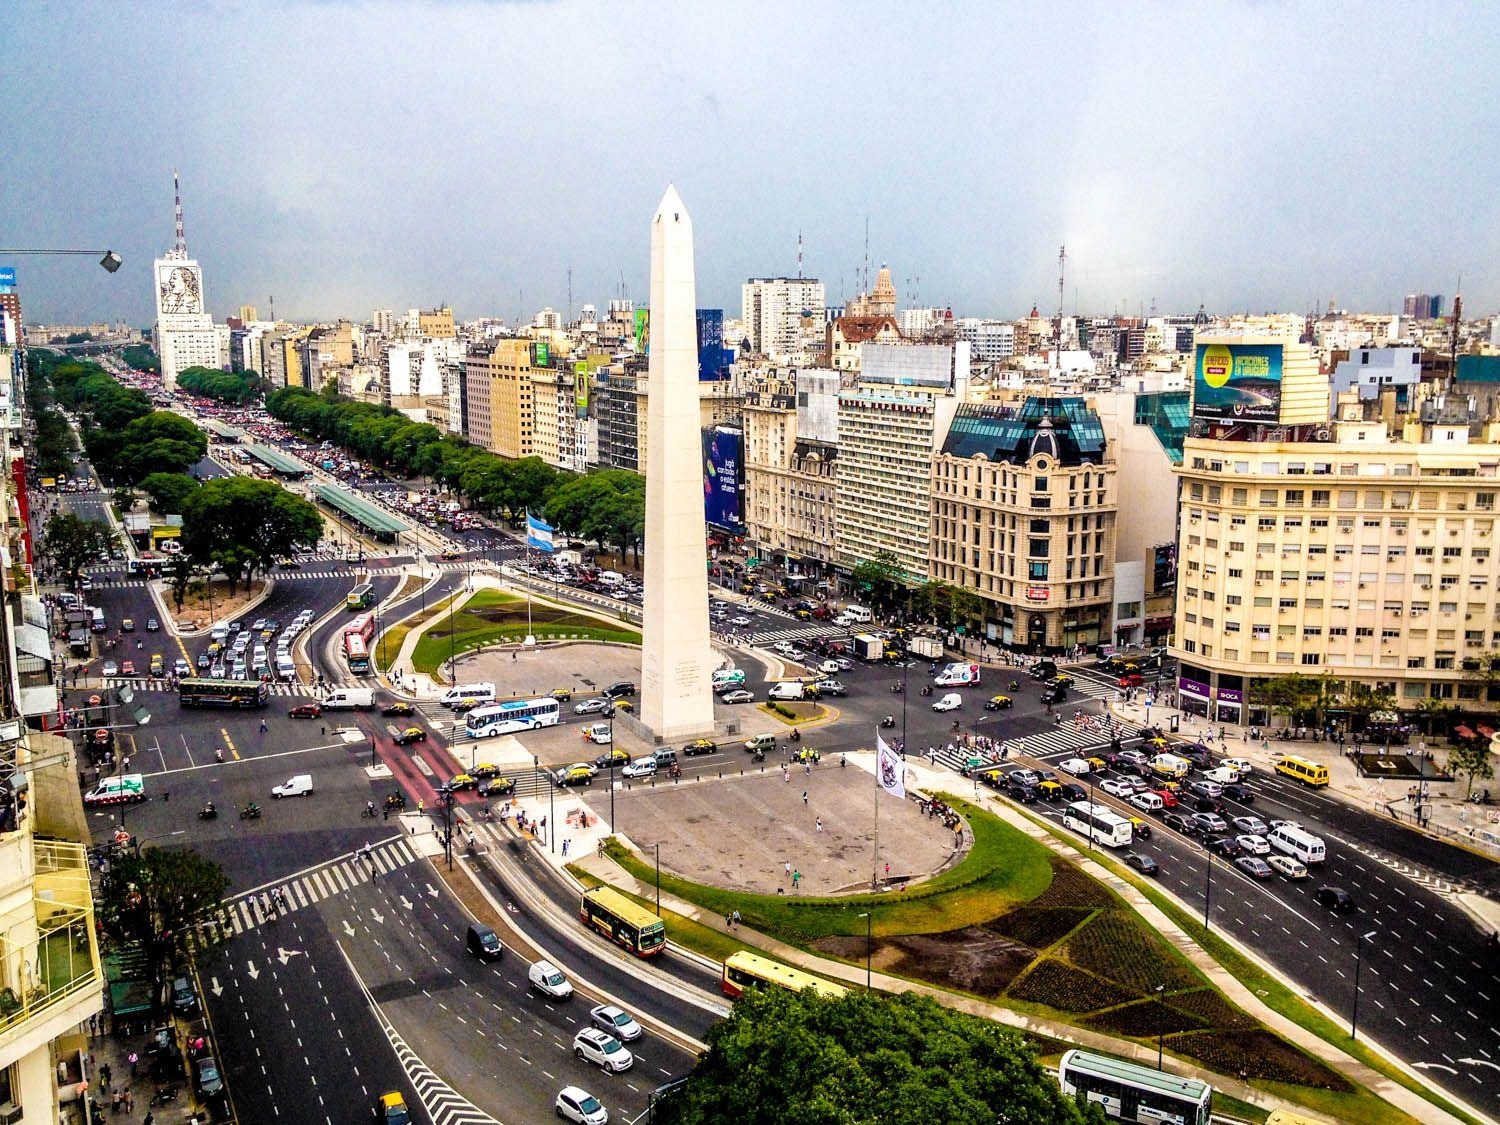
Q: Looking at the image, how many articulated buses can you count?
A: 1